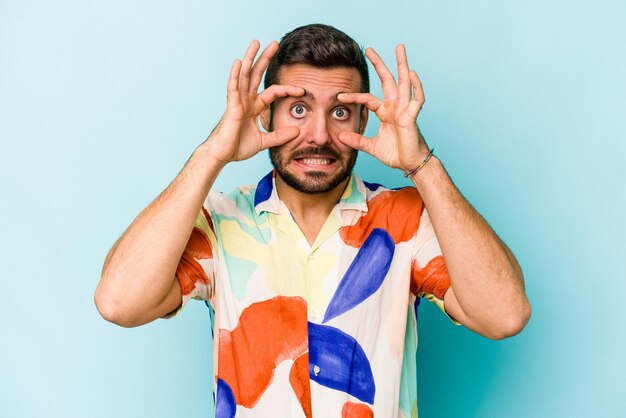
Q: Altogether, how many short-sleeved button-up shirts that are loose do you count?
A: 1